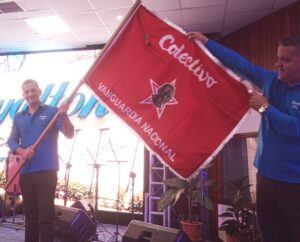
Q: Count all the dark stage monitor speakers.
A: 2